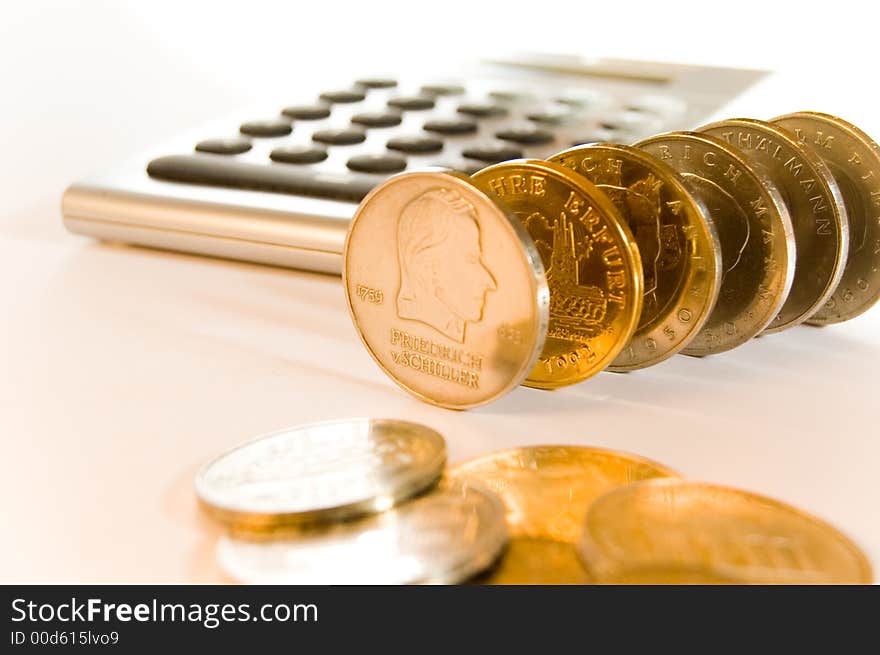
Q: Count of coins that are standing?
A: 6